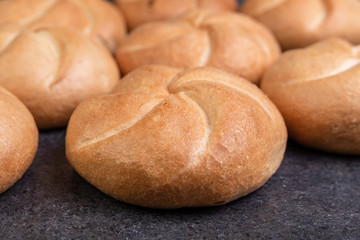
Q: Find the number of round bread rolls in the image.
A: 8